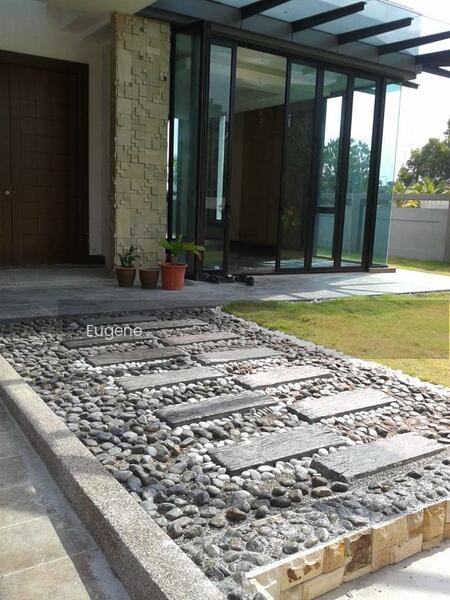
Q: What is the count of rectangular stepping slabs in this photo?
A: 12